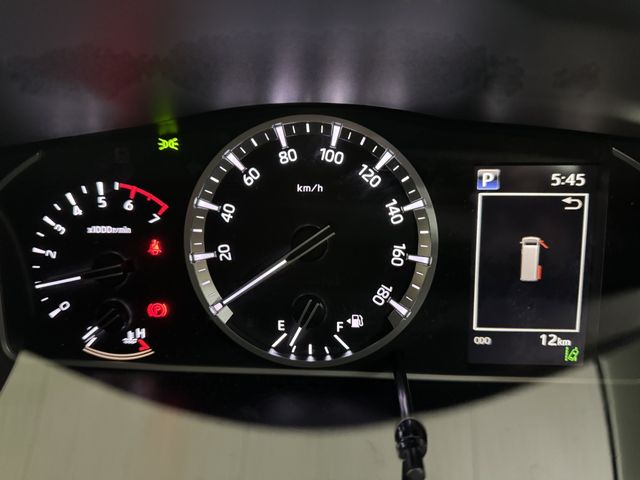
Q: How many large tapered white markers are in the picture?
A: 10